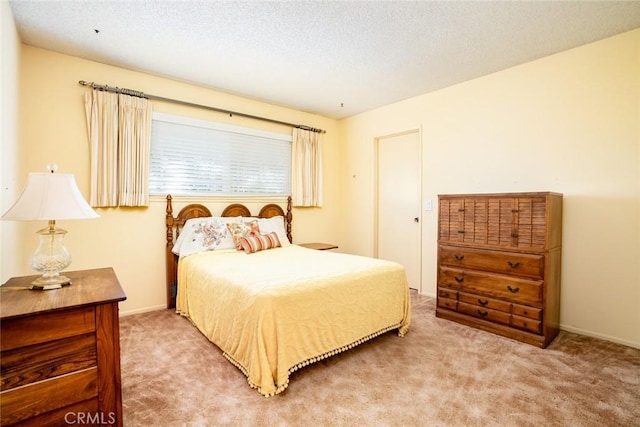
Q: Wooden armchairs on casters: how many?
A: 0